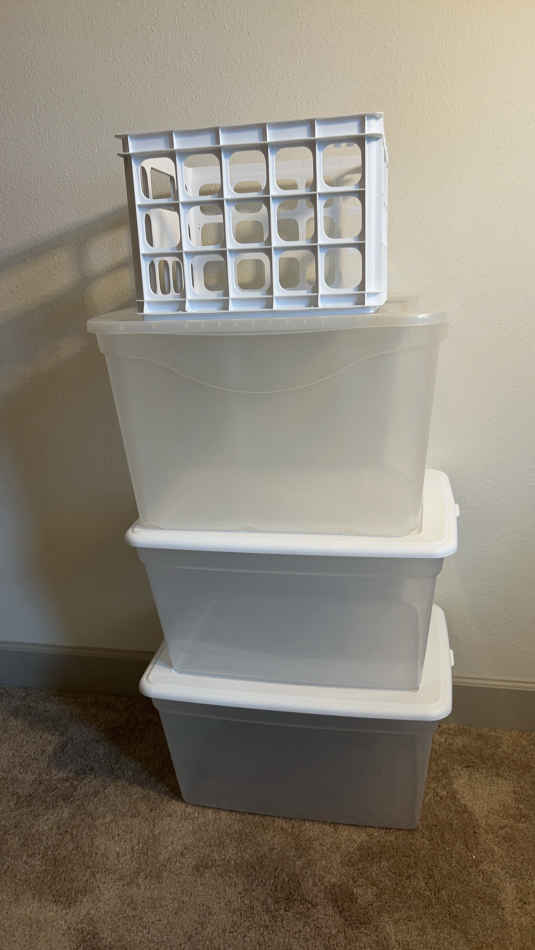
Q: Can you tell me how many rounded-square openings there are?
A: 15